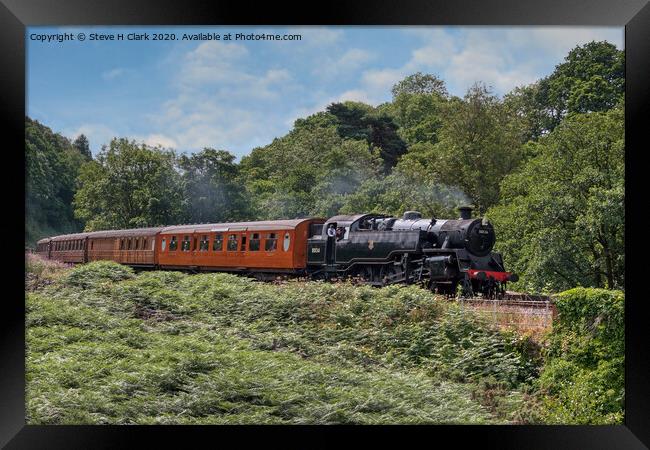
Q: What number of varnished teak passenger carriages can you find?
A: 4